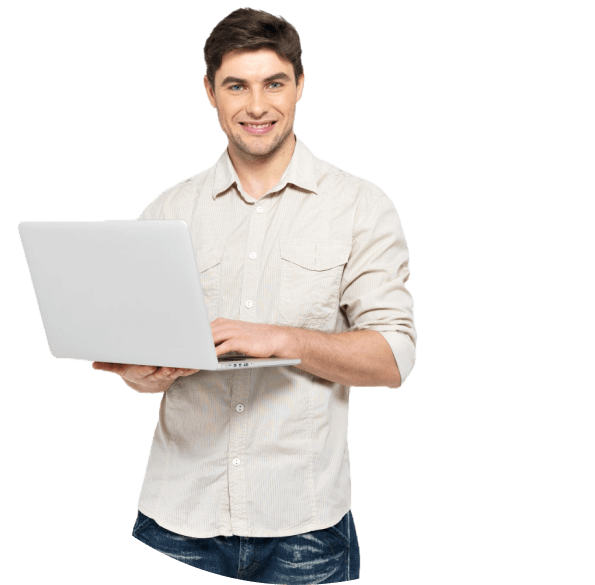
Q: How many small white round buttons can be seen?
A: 5